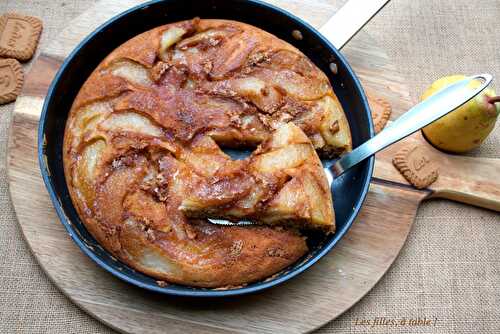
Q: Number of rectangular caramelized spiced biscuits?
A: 4